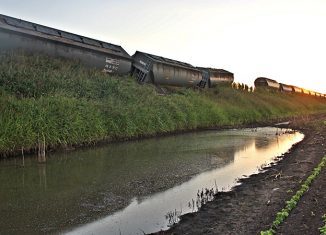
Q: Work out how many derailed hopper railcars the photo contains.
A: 3